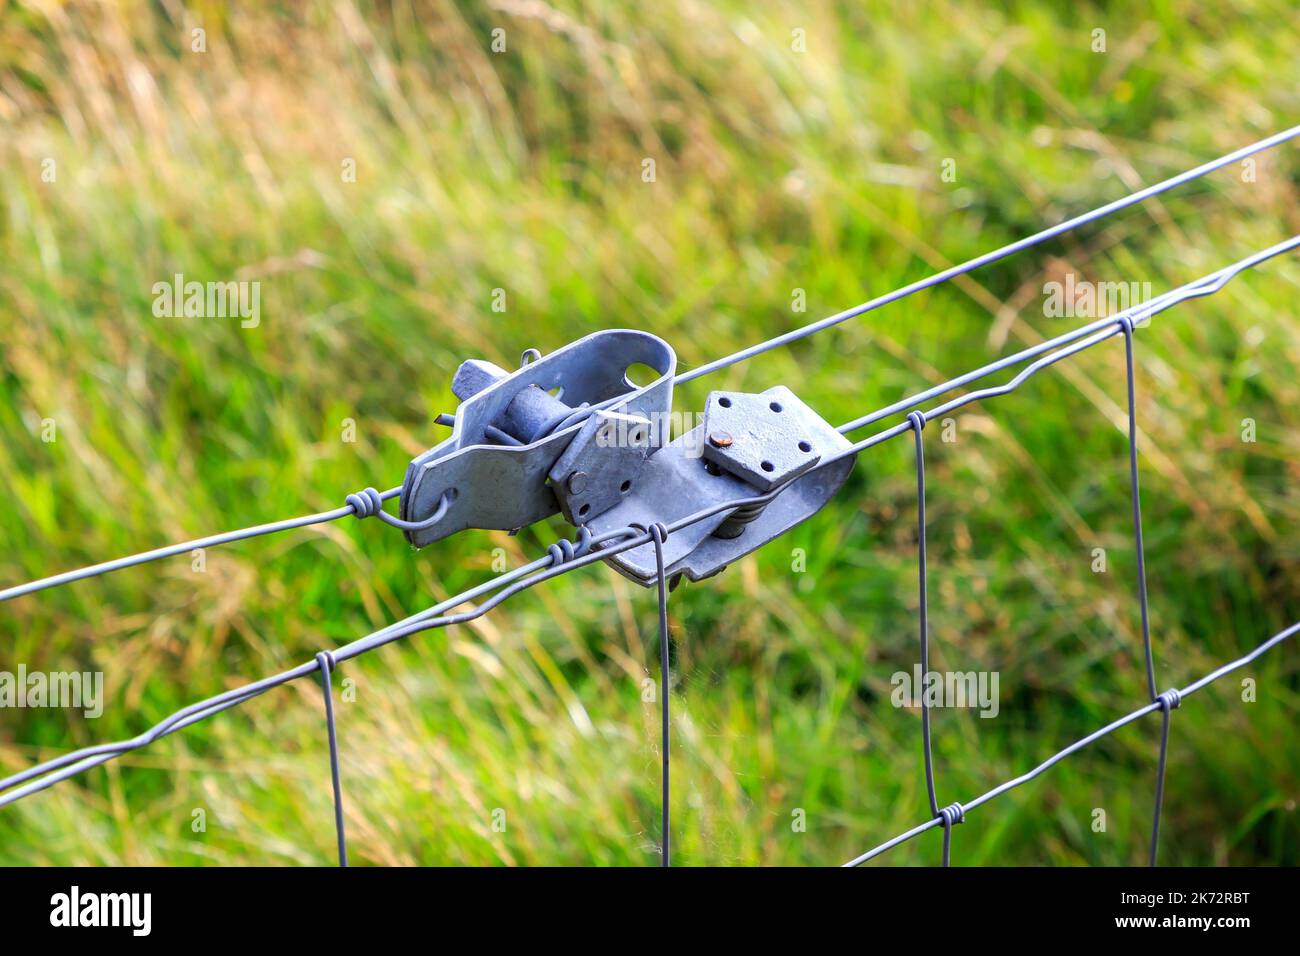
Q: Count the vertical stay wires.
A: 4